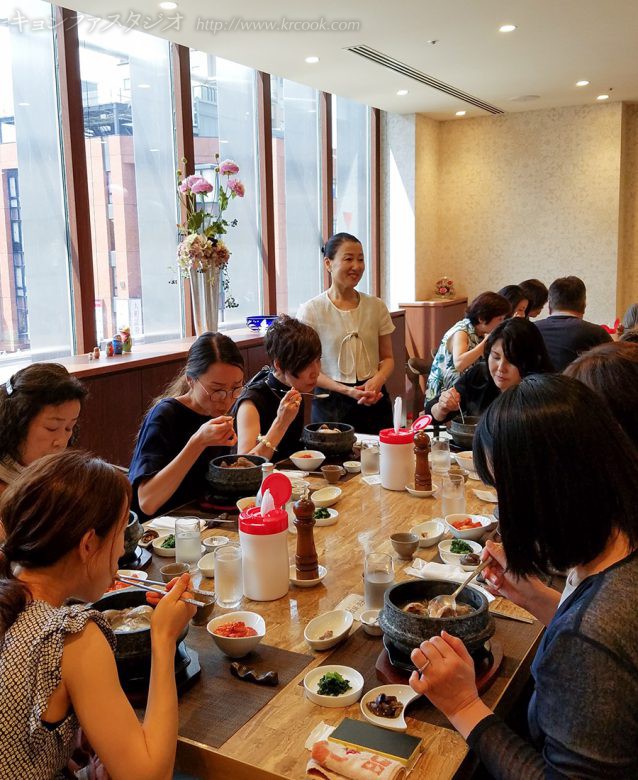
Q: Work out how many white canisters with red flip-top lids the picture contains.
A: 2